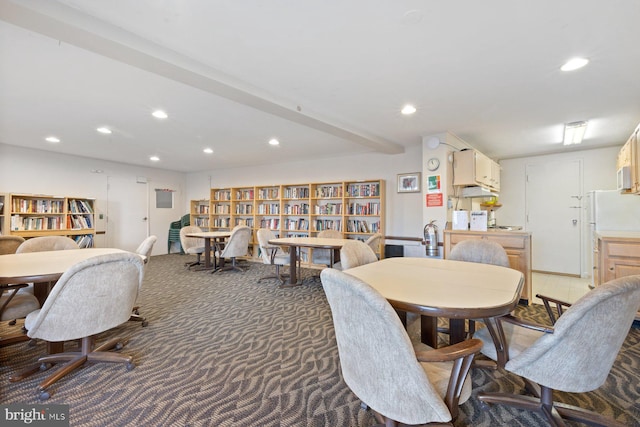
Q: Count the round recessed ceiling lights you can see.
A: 8